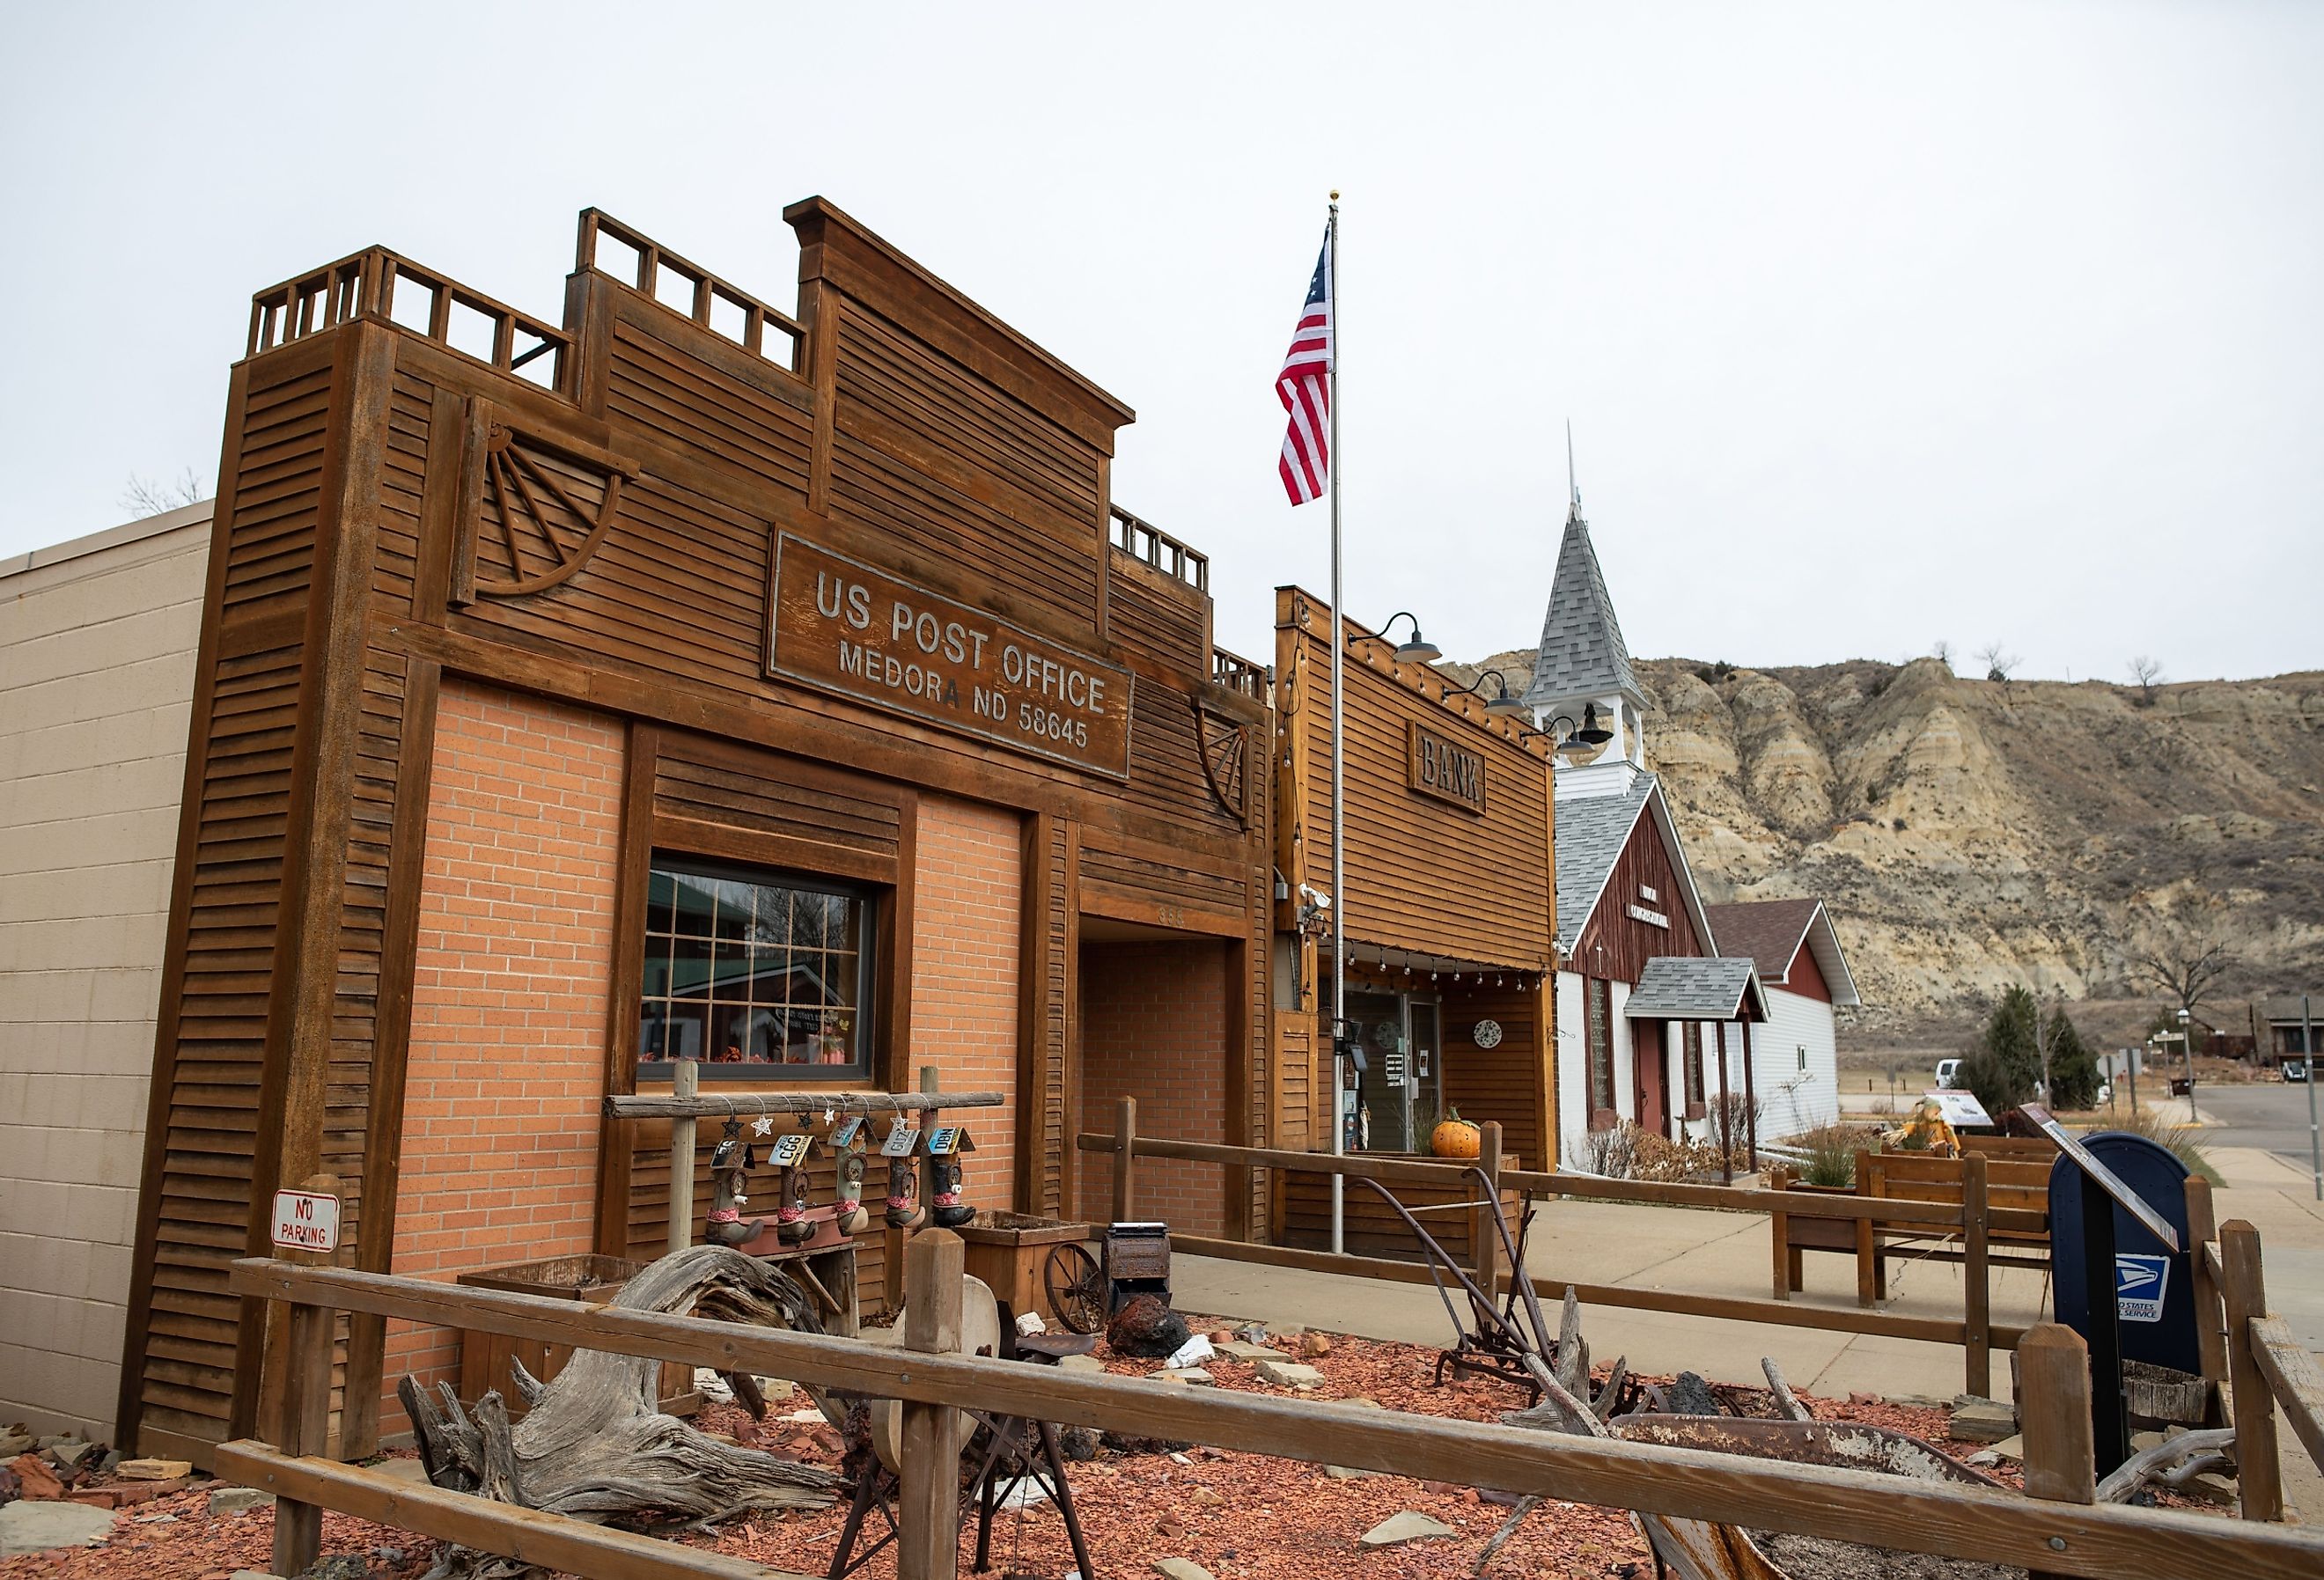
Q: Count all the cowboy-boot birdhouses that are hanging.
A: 5